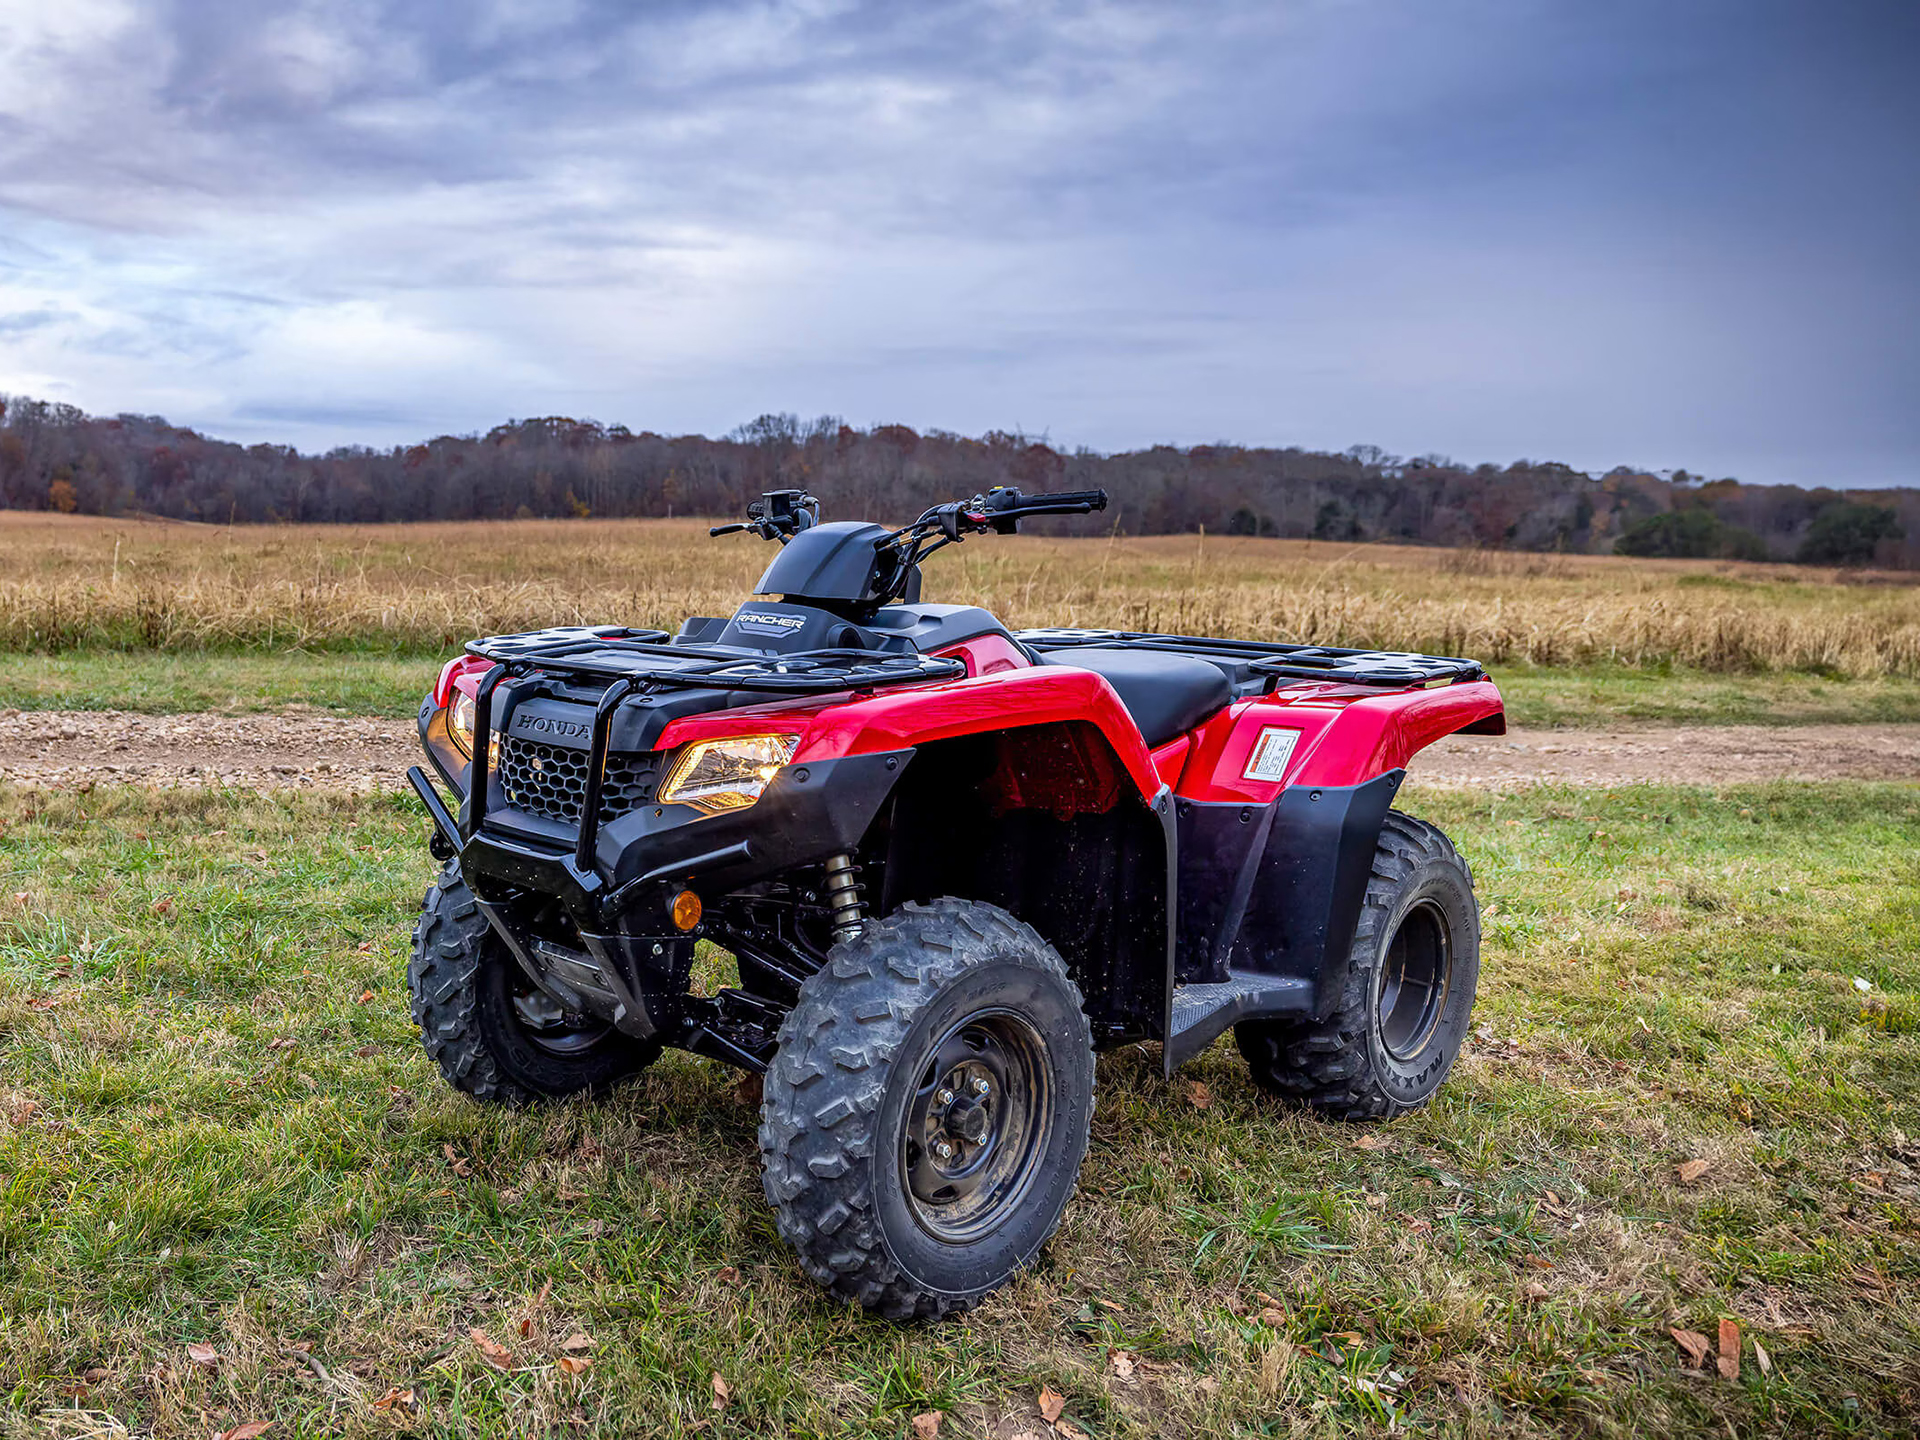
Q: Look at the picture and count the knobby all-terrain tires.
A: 3